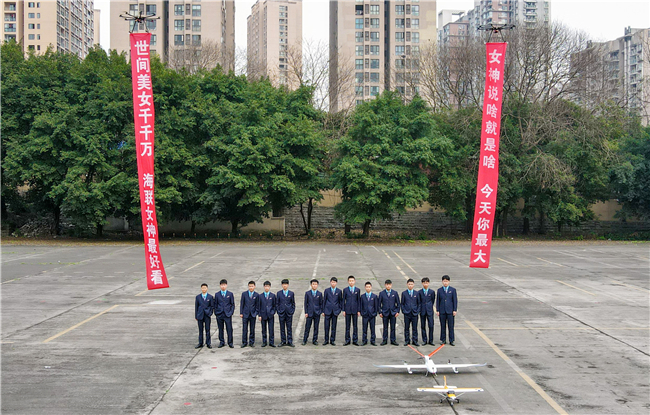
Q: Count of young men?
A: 13